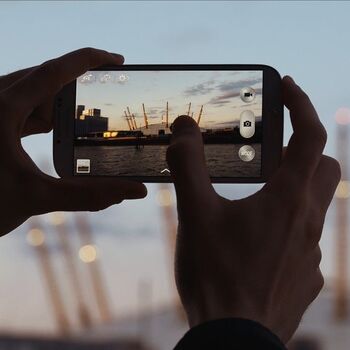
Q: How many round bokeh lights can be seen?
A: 6